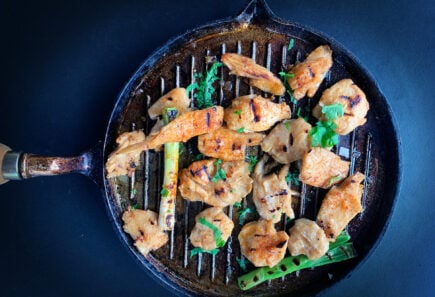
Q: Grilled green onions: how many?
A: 2